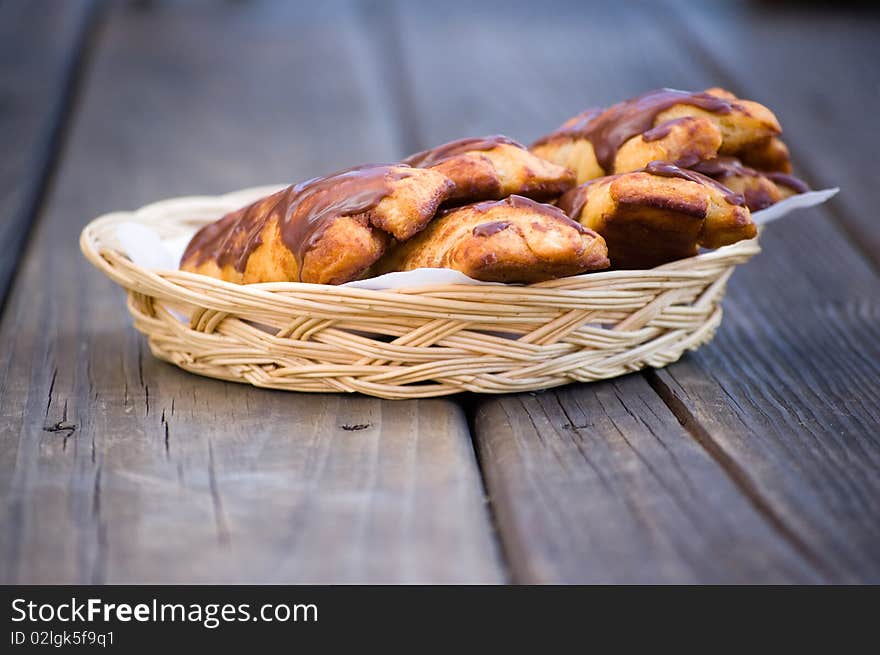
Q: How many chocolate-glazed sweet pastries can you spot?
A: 6